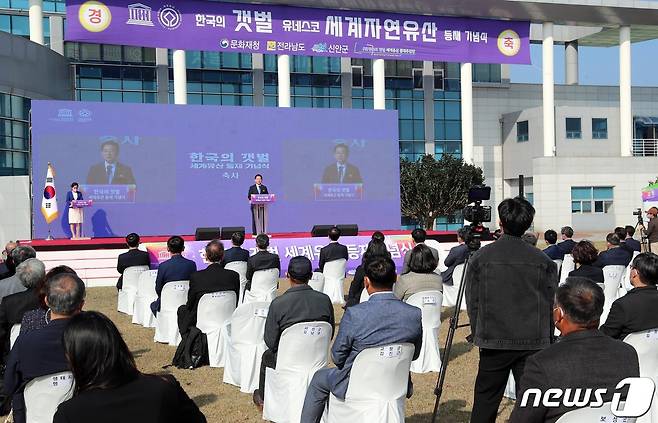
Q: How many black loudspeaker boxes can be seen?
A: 4